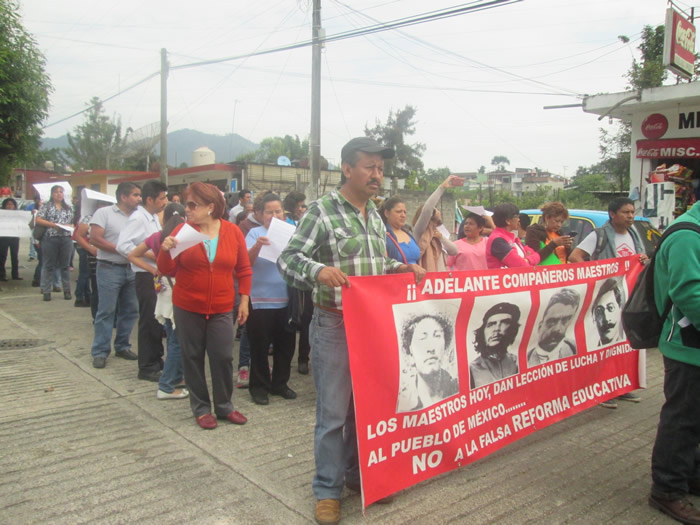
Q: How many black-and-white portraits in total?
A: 4